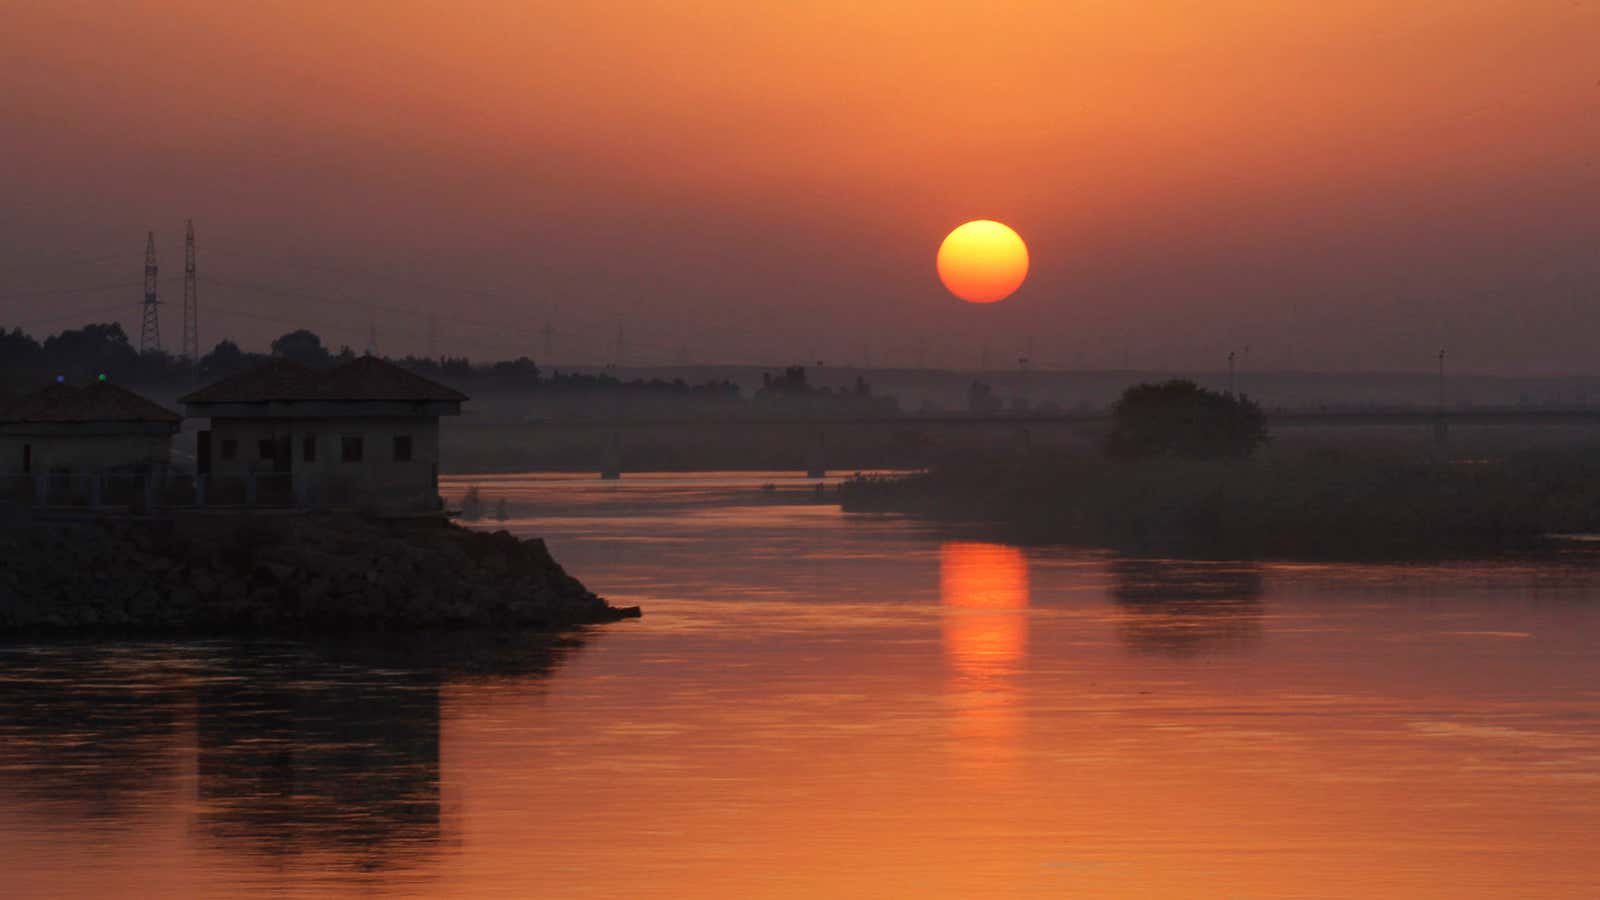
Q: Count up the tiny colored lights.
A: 2